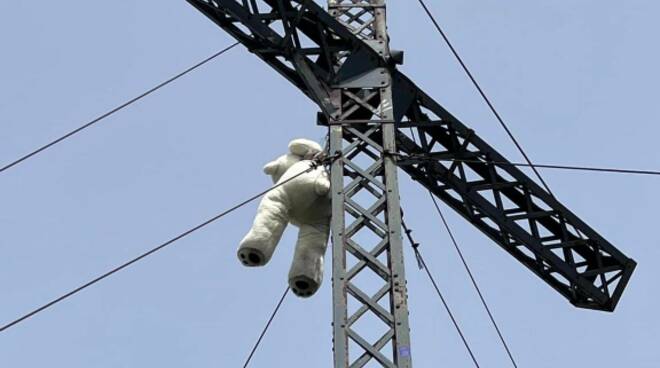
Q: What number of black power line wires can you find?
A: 7